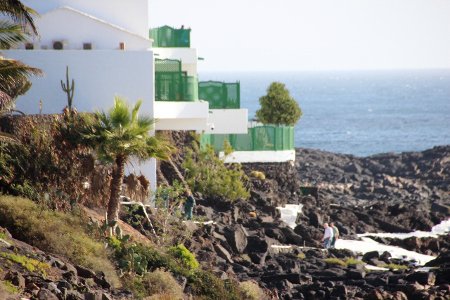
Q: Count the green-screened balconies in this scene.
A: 4